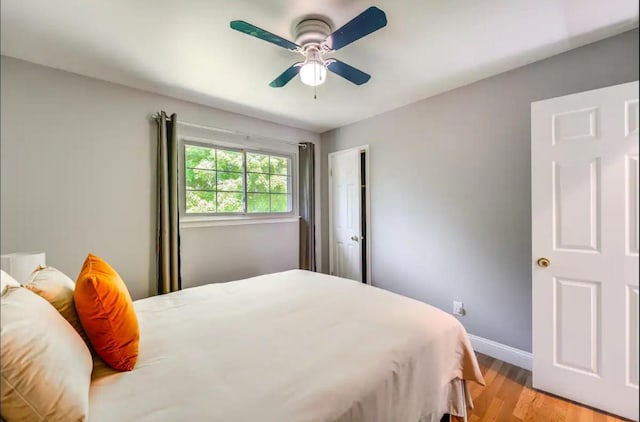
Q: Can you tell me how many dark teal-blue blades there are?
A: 4